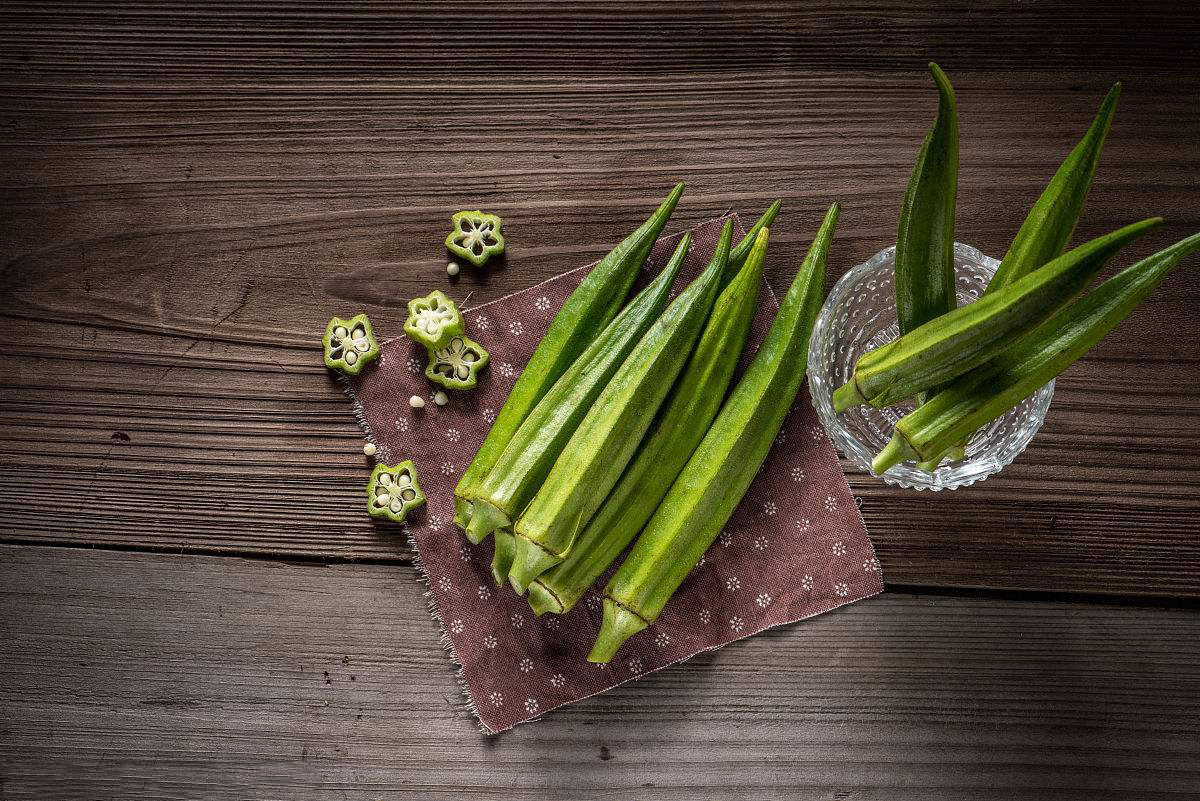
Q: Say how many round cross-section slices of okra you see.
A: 5